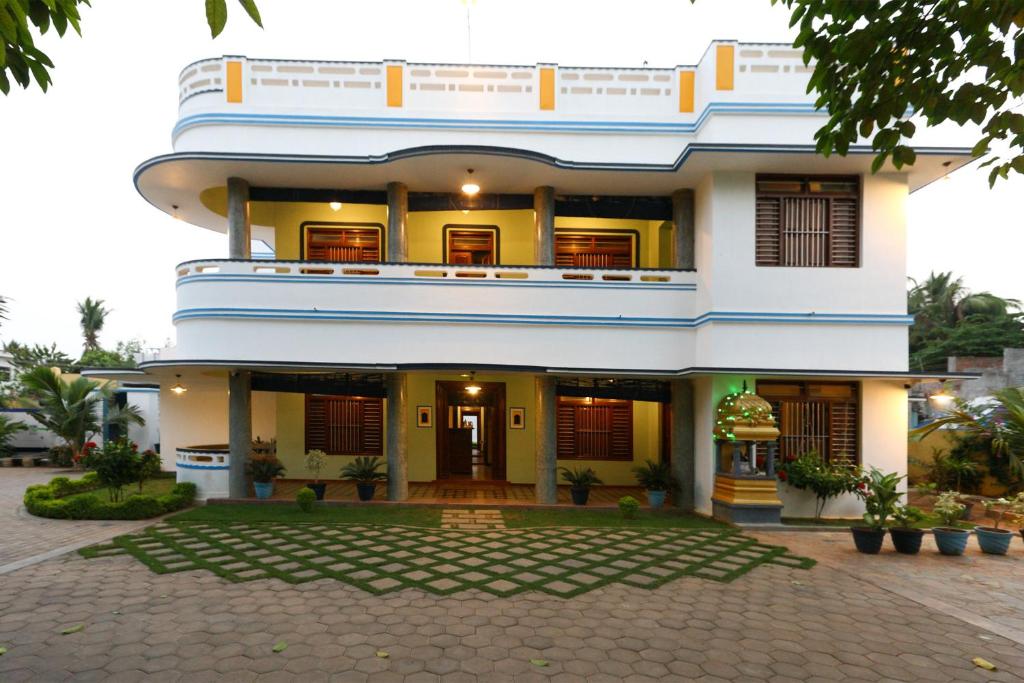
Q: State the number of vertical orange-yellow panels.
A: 5